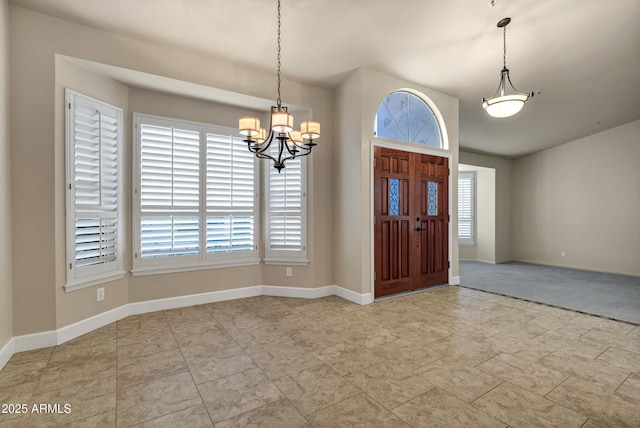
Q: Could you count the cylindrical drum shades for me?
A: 5